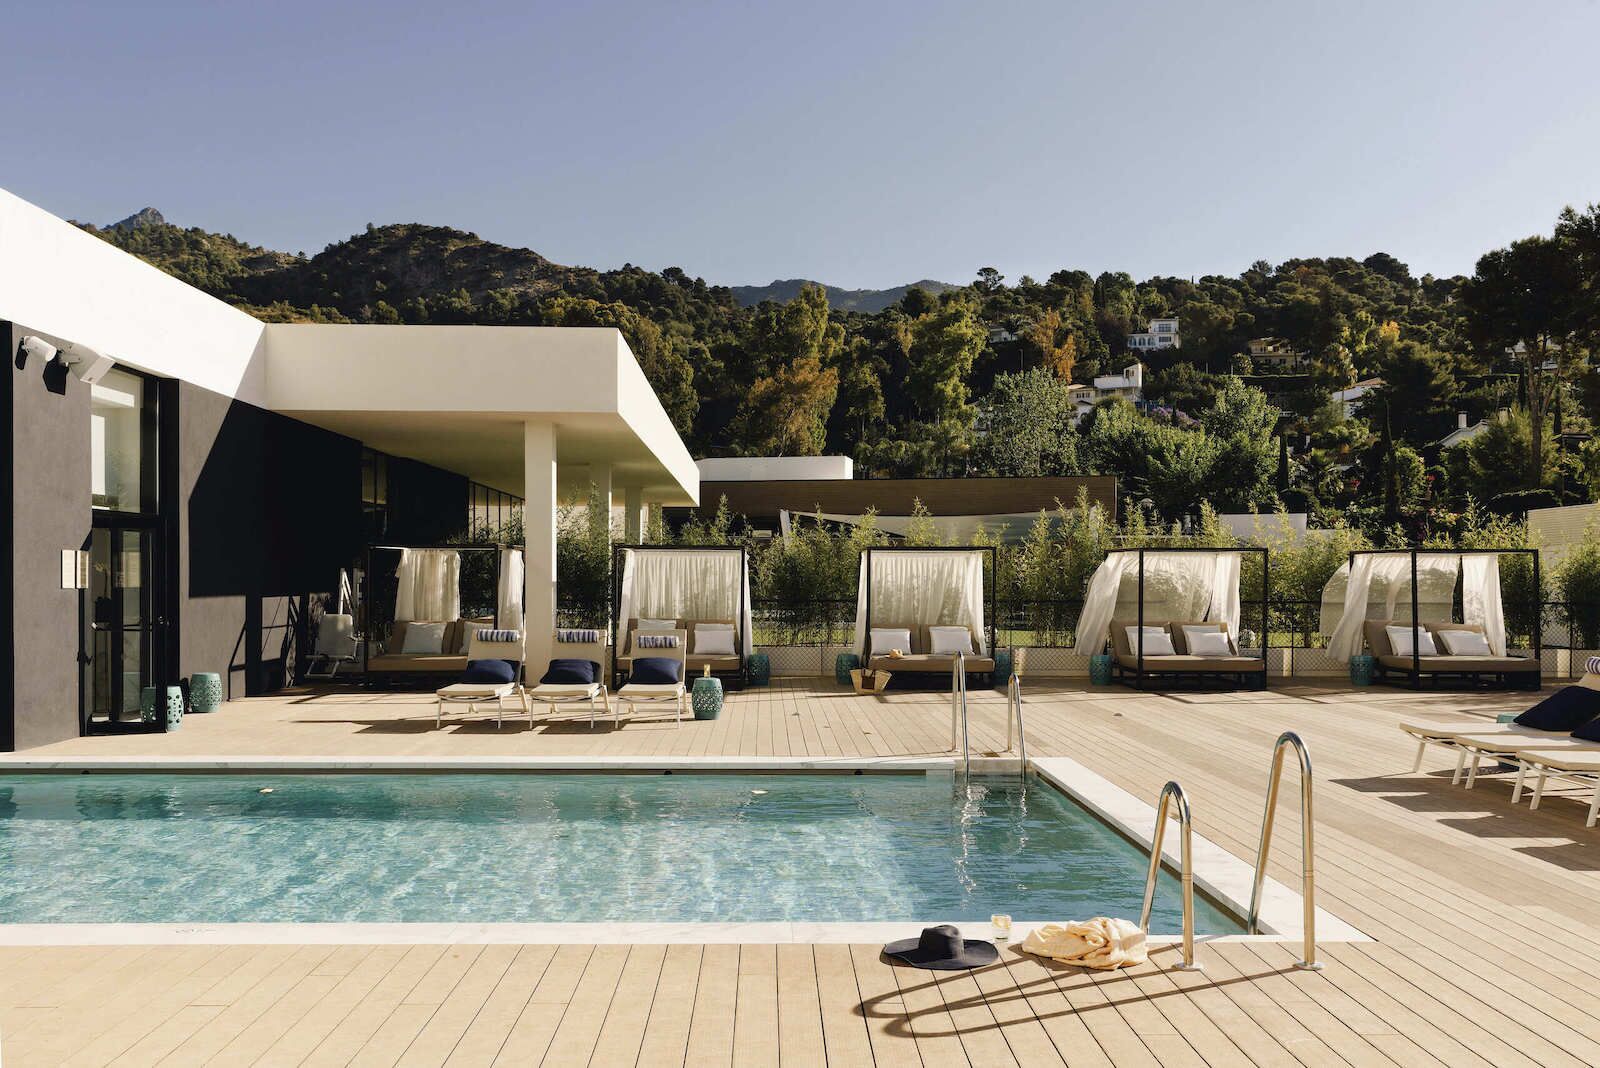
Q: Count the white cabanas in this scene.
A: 5